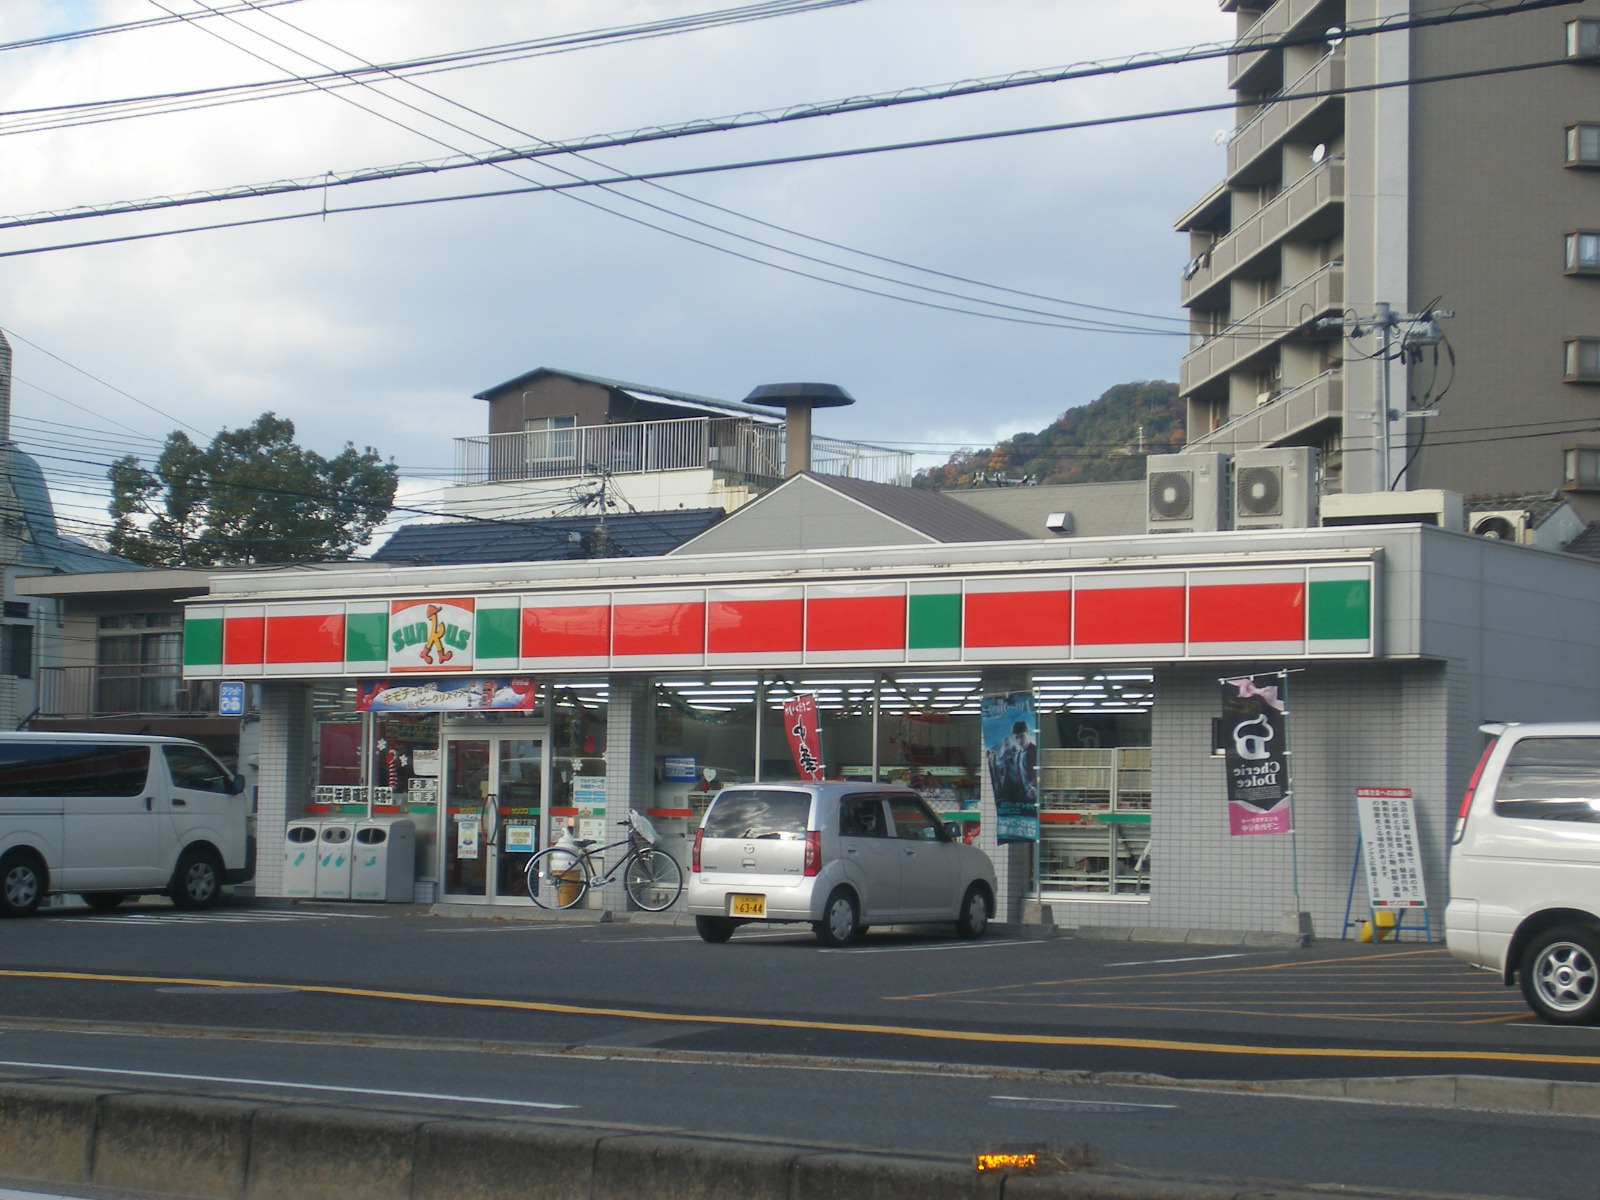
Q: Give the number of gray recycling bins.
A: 3